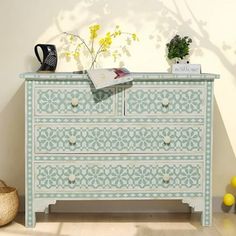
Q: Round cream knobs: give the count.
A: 6